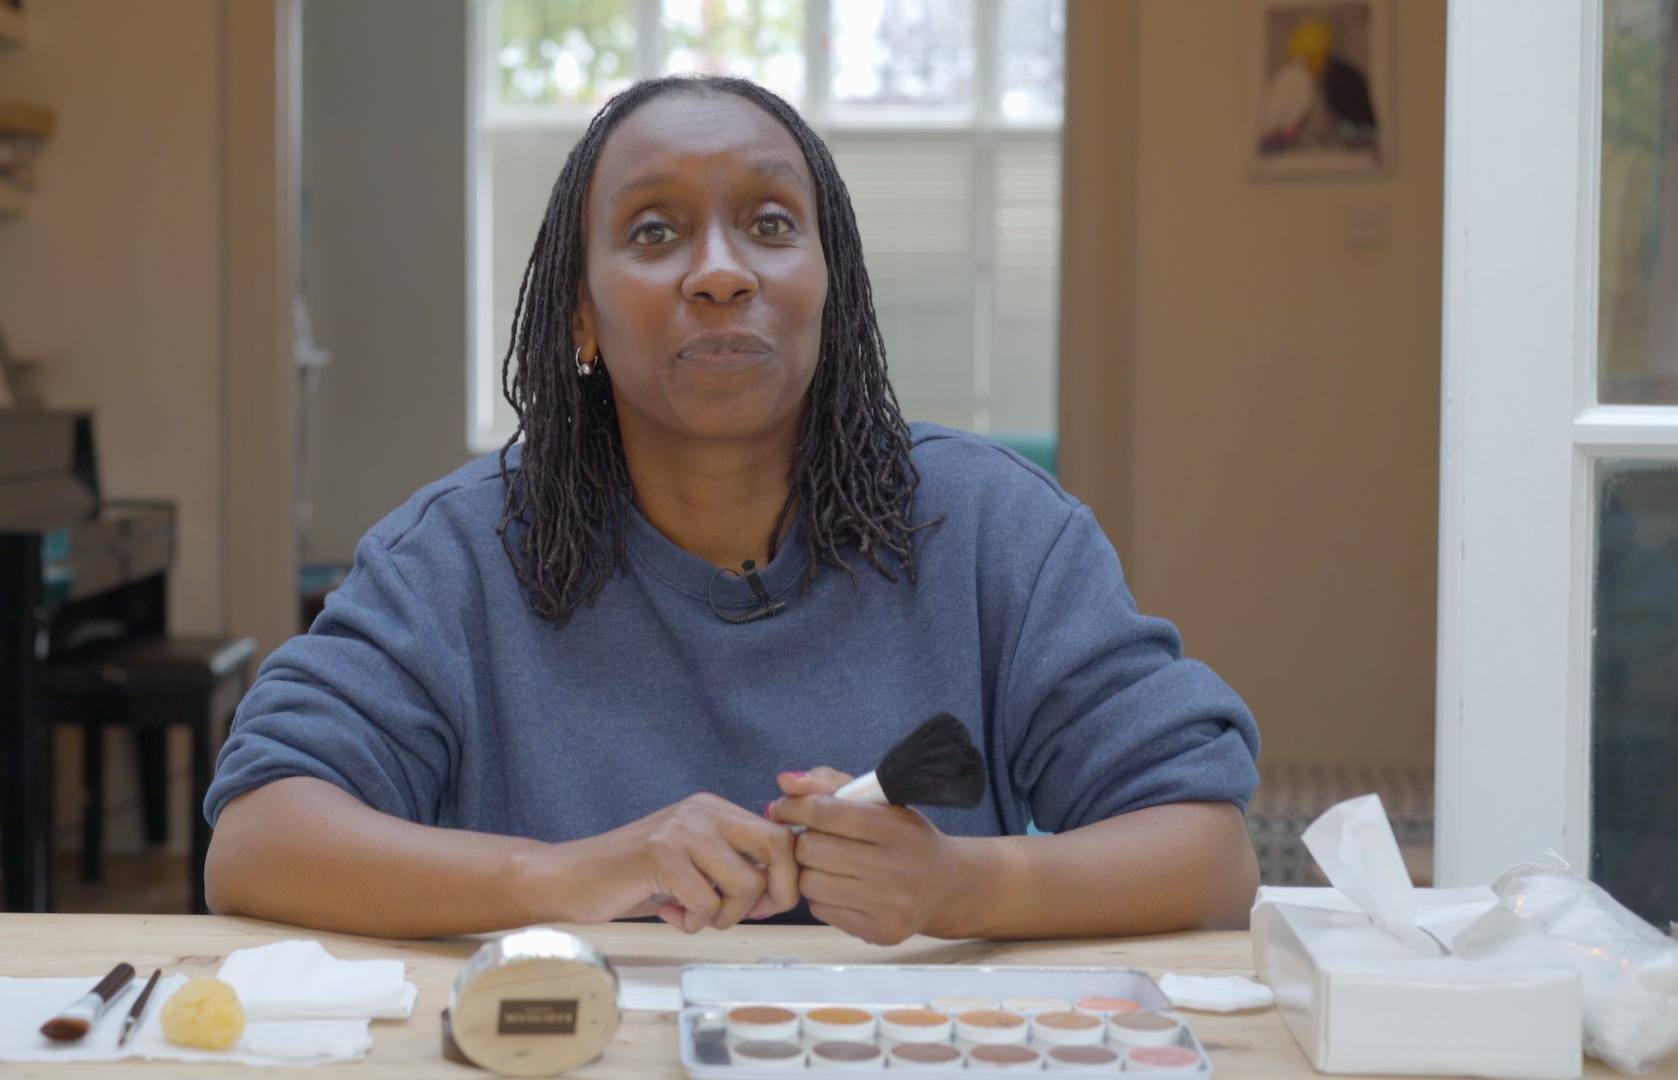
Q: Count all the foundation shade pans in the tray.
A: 15